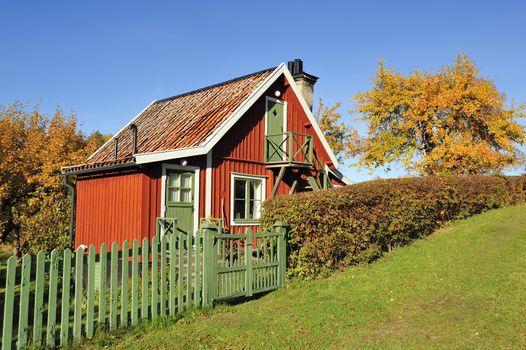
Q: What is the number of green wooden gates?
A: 1